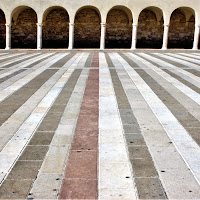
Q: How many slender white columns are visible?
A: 7